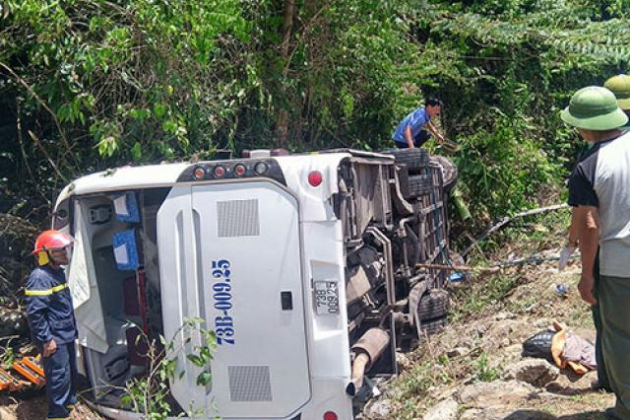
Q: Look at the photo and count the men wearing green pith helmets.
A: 2